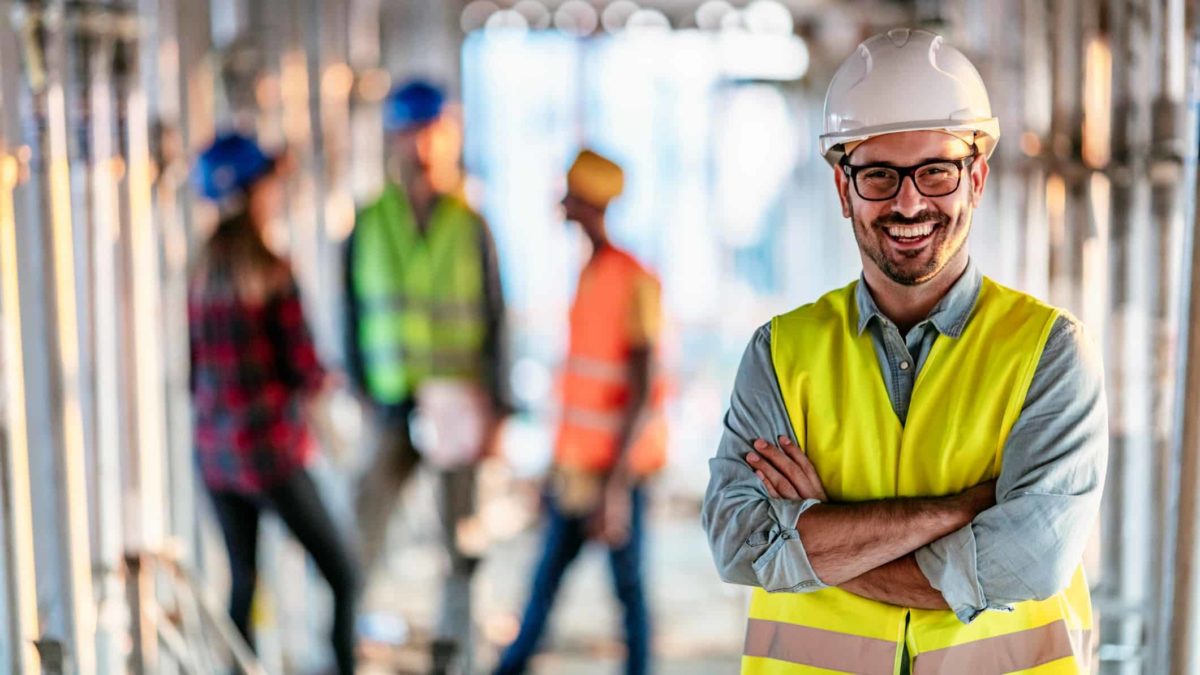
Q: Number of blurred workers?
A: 3